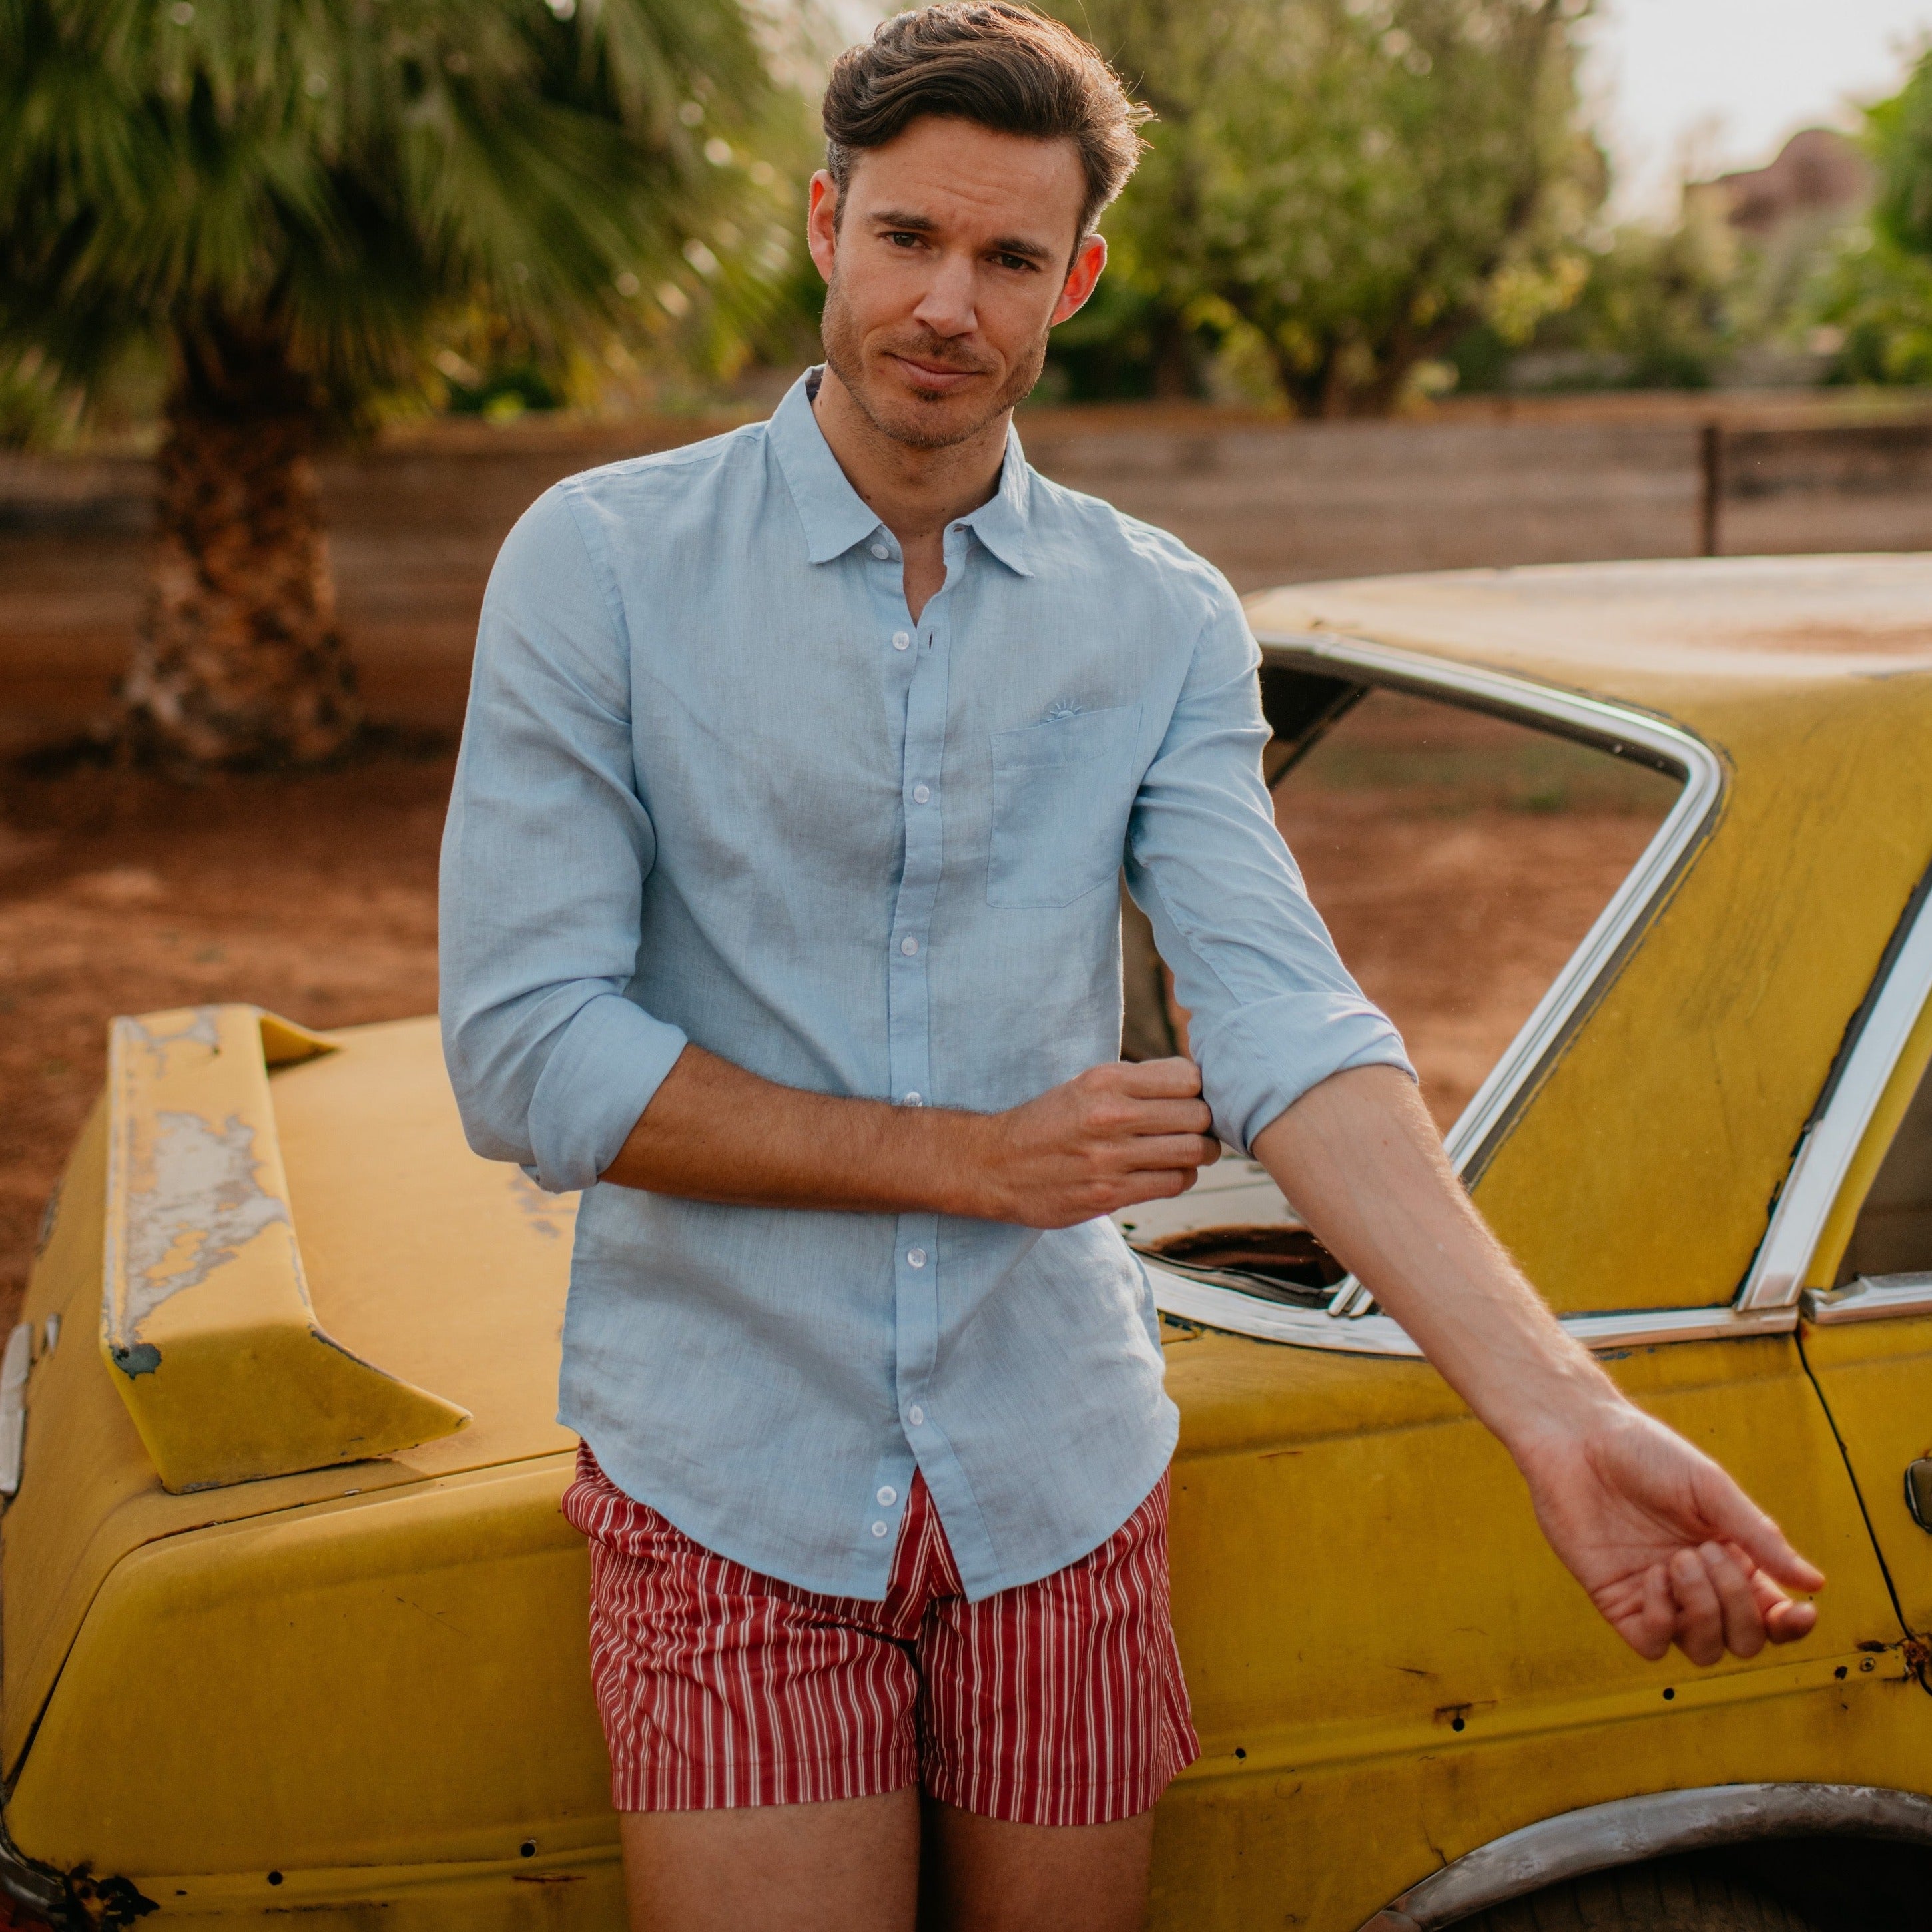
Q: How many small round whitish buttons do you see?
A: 9